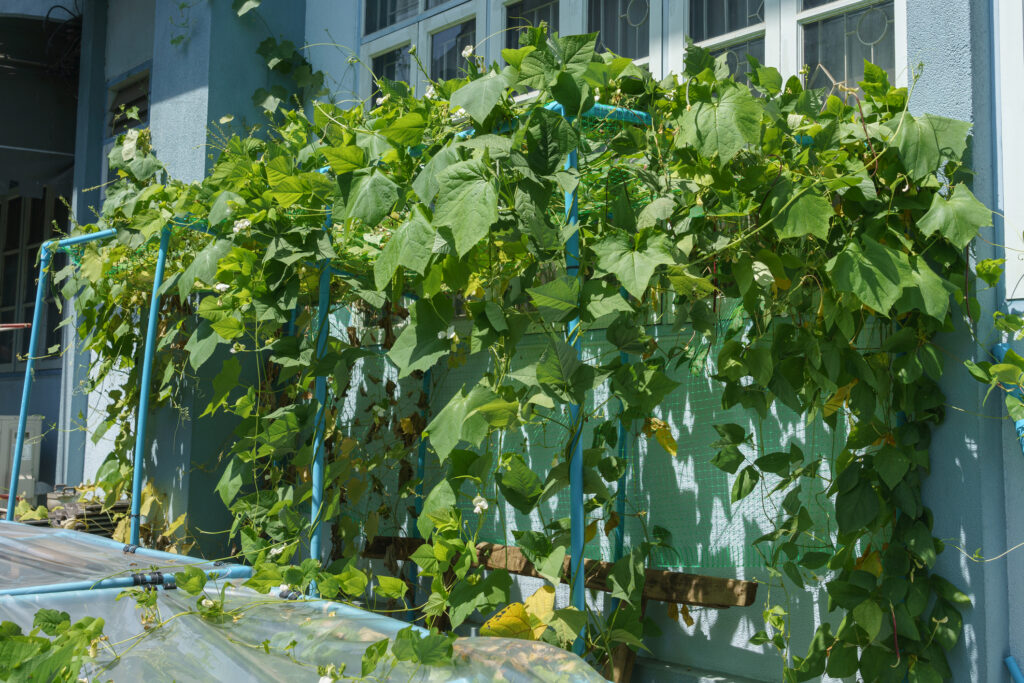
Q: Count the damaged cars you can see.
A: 0